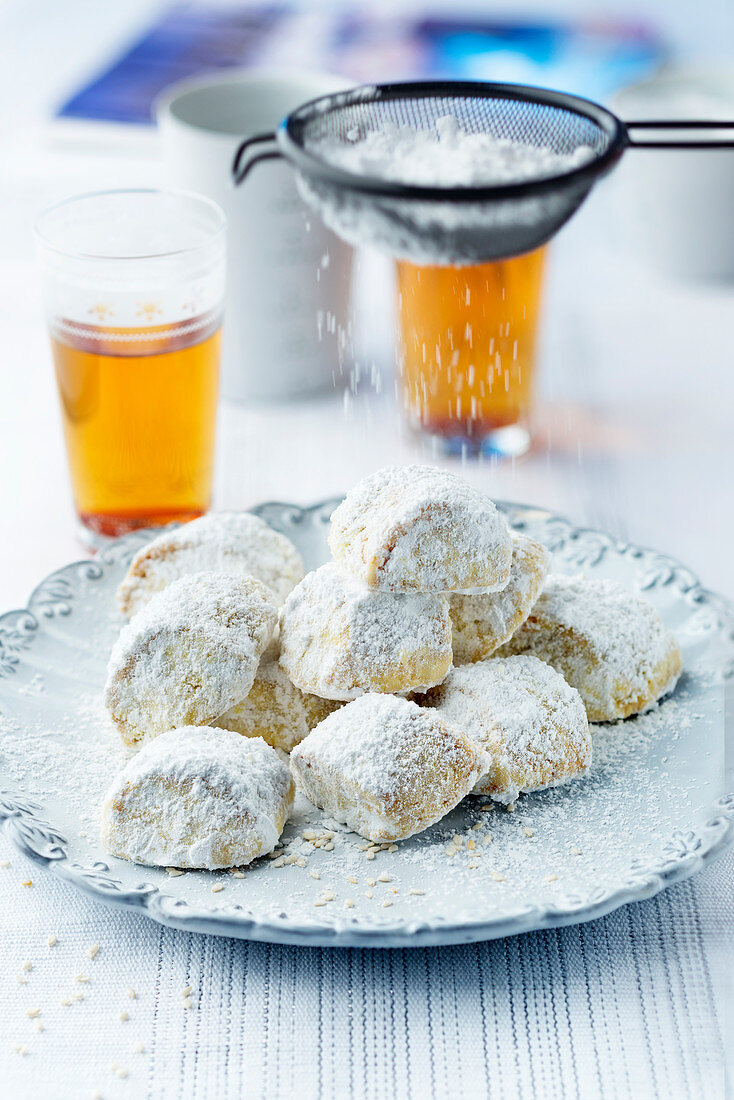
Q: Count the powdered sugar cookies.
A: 10